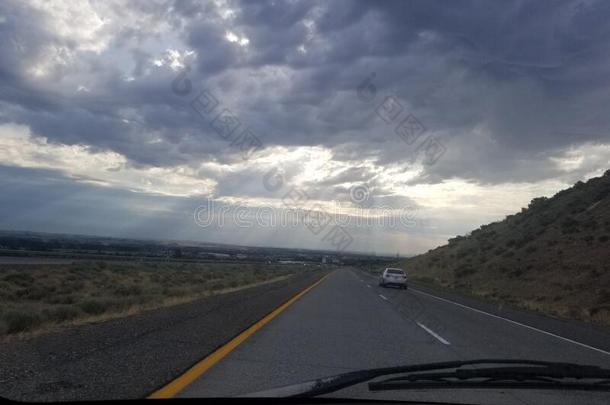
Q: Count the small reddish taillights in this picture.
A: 2